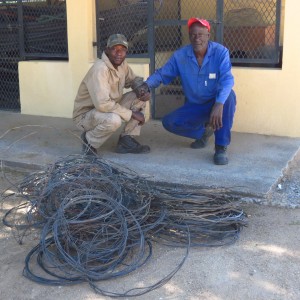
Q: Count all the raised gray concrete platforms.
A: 1